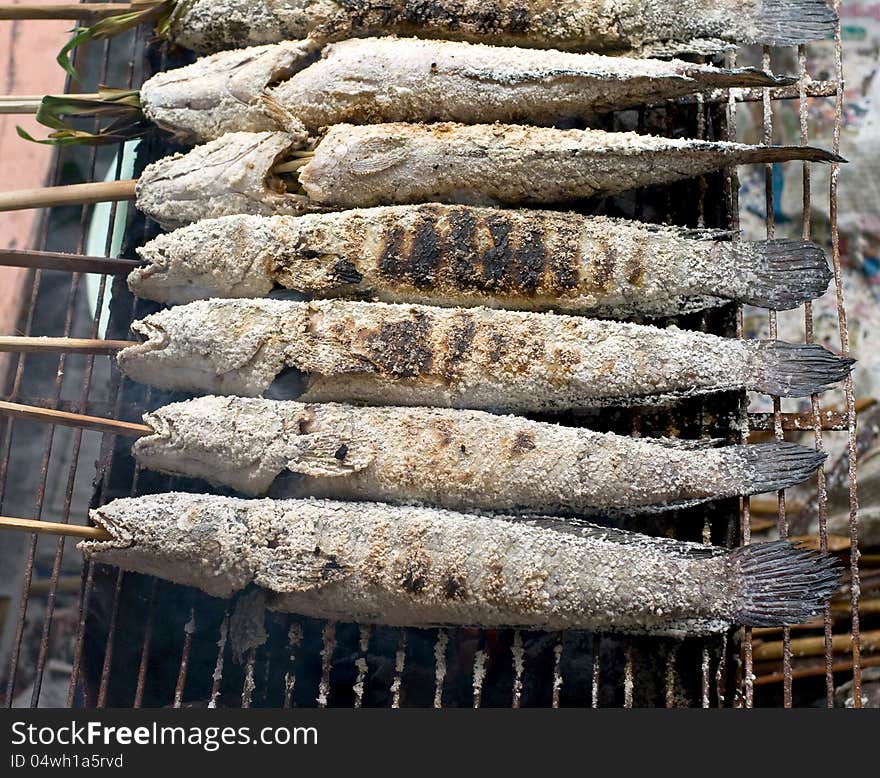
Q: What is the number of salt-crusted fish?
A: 7